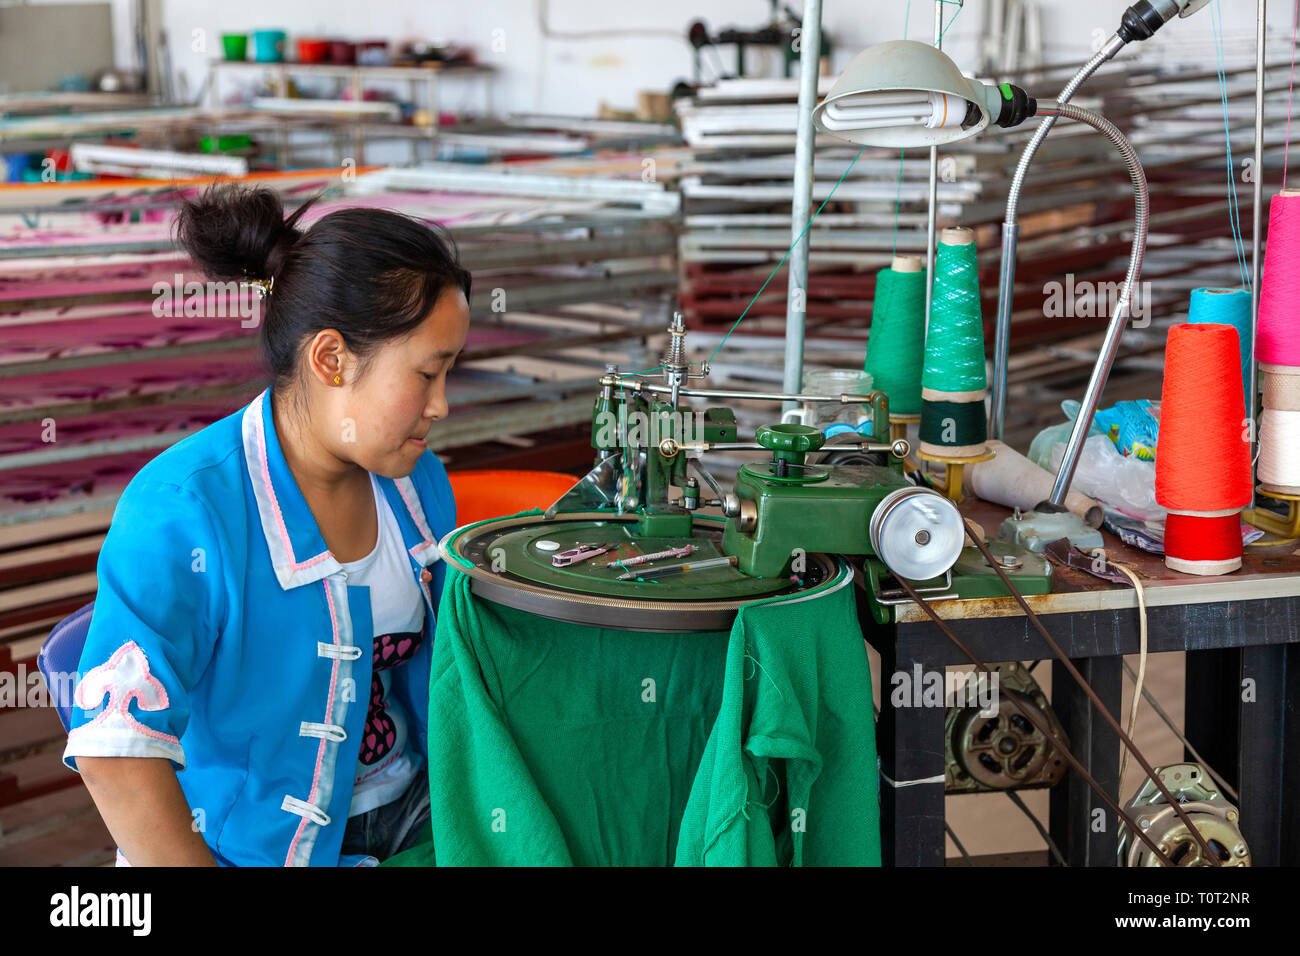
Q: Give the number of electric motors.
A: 2